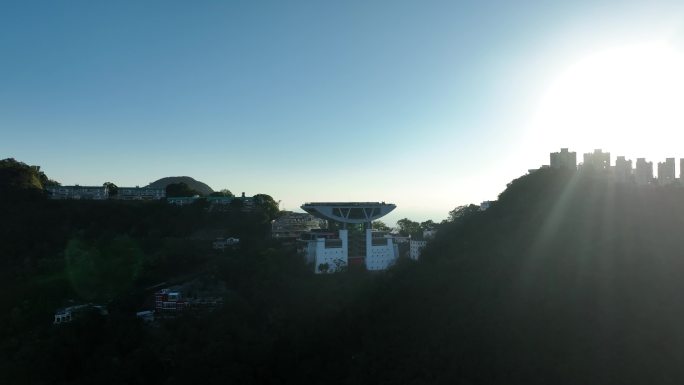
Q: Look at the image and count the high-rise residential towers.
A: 6